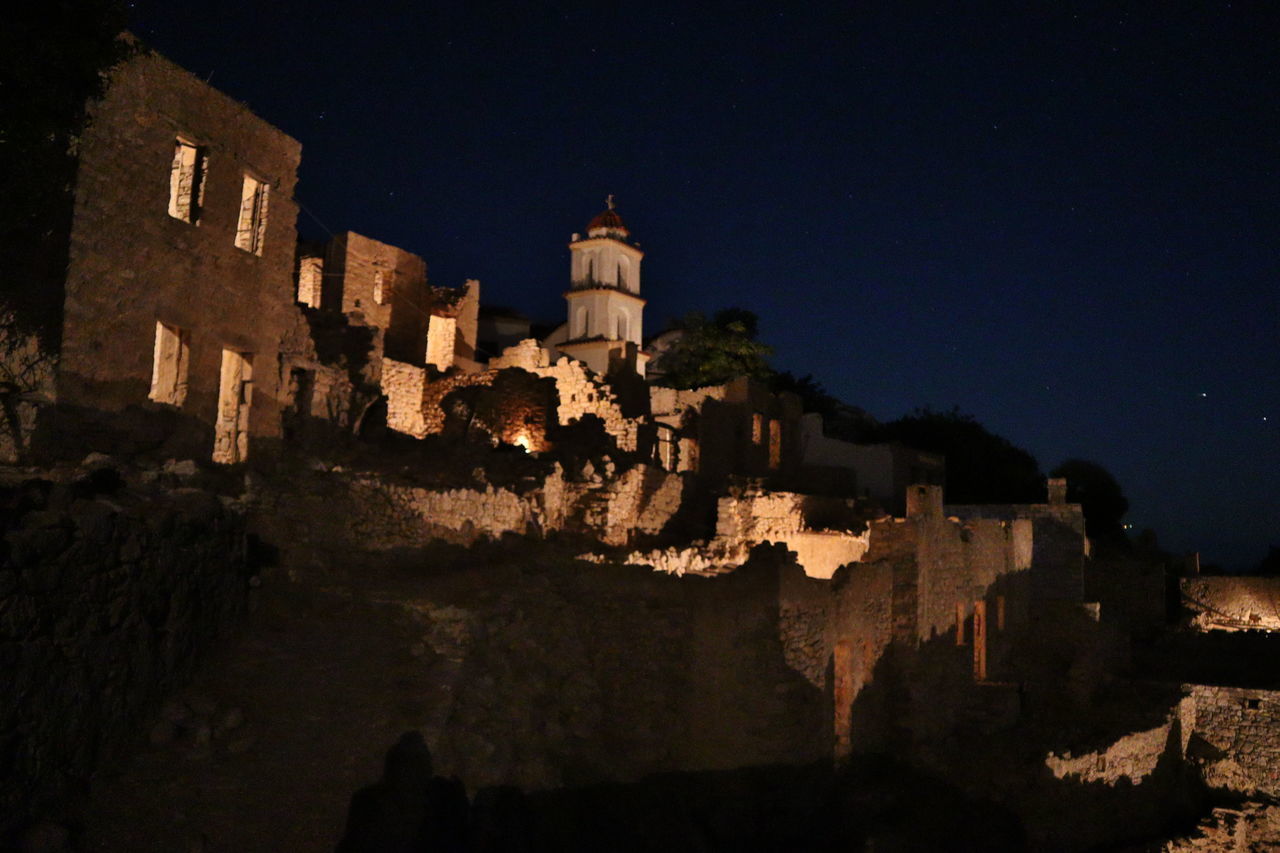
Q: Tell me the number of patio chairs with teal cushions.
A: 0